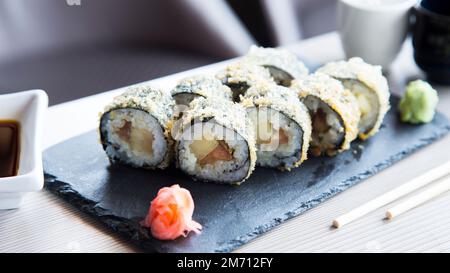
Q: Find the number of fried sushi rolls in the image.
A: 8